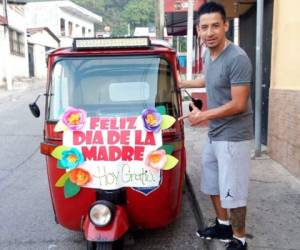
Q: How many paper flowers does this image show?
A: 5